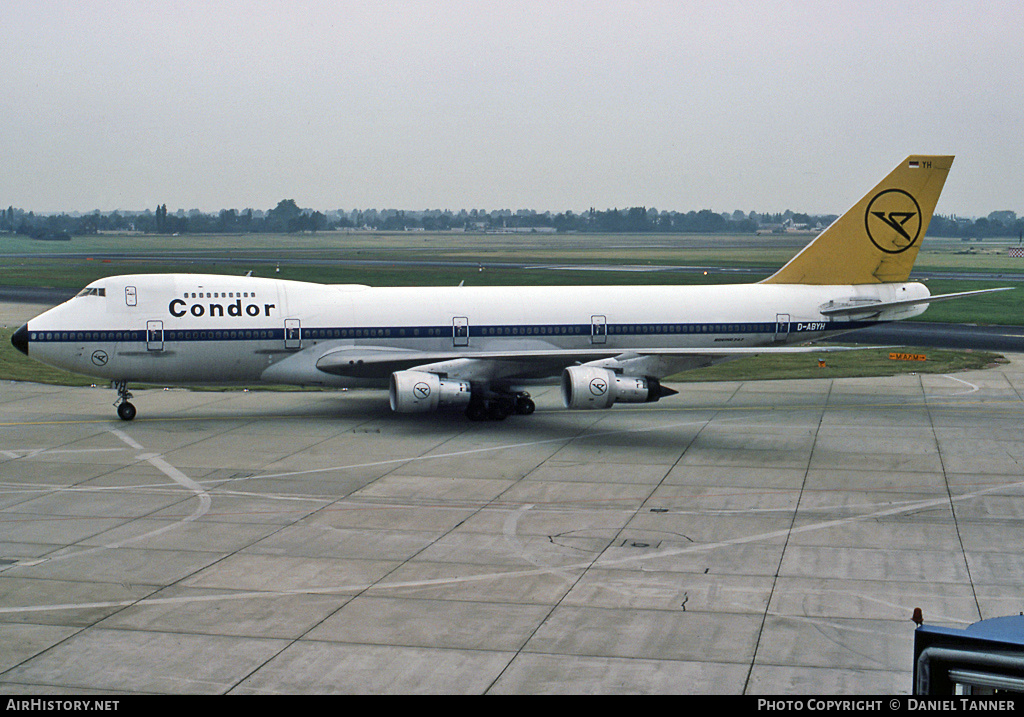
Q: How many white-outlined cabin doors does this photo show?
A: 5